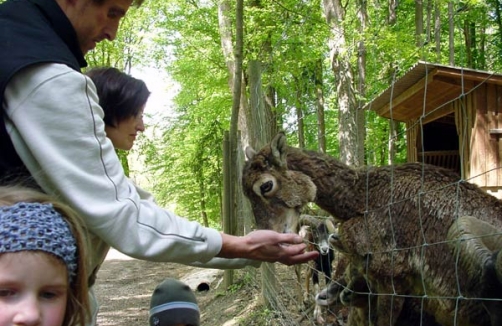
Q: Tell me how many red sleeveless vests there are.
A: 0